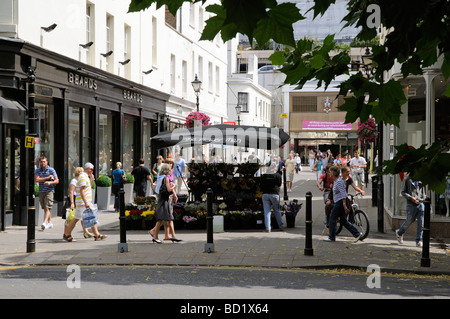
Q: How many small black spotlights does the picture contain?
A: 5